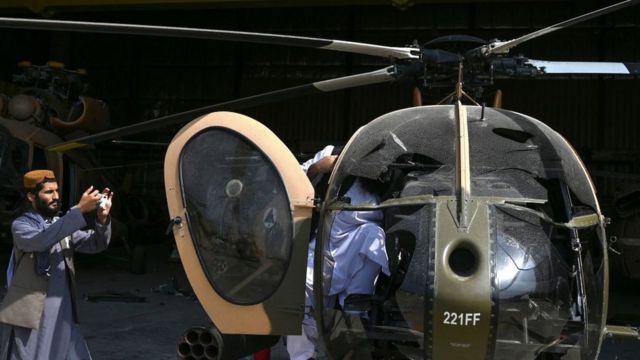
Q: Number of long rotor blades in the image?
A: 4